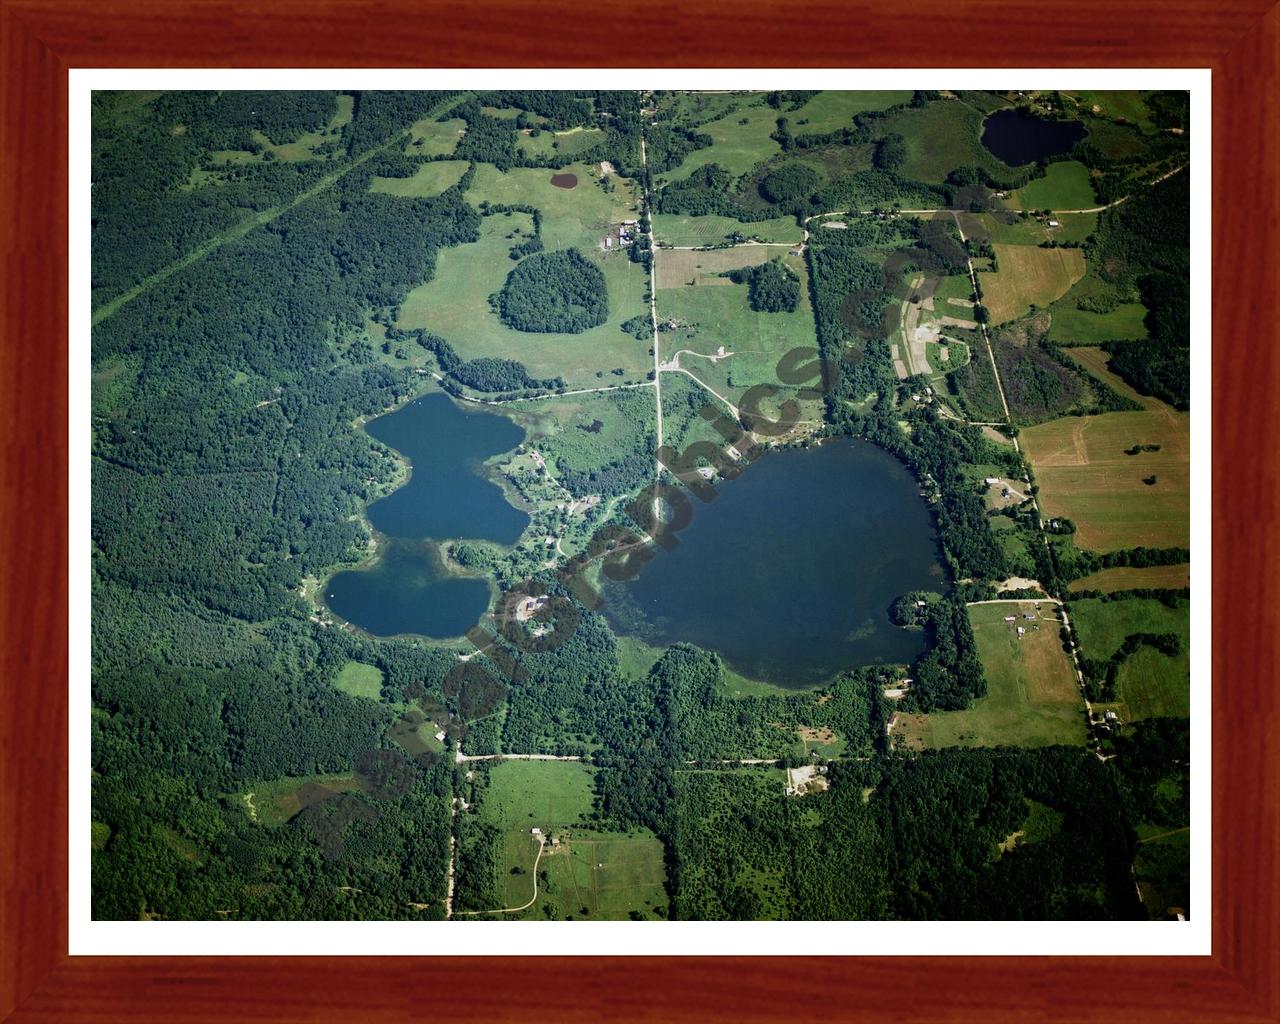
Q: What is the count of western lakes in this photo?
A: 2